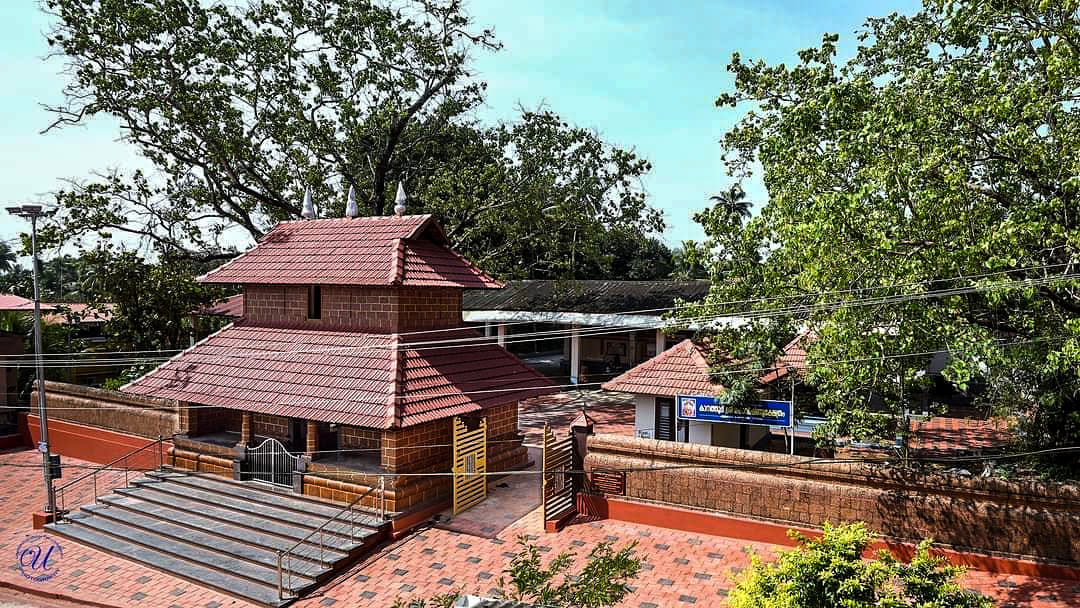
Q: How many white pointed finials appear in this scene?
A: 3